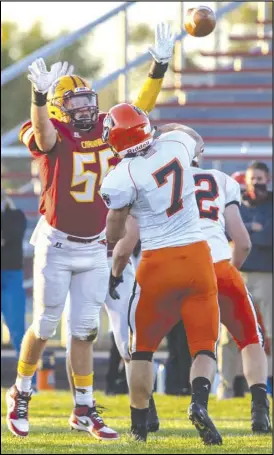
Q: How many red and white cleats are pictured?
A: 2